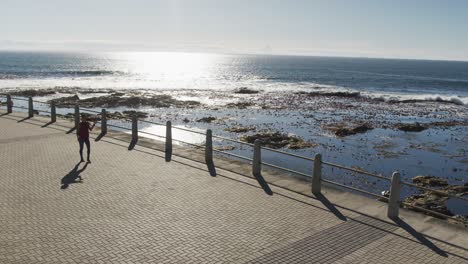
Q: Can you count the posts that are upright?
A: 11